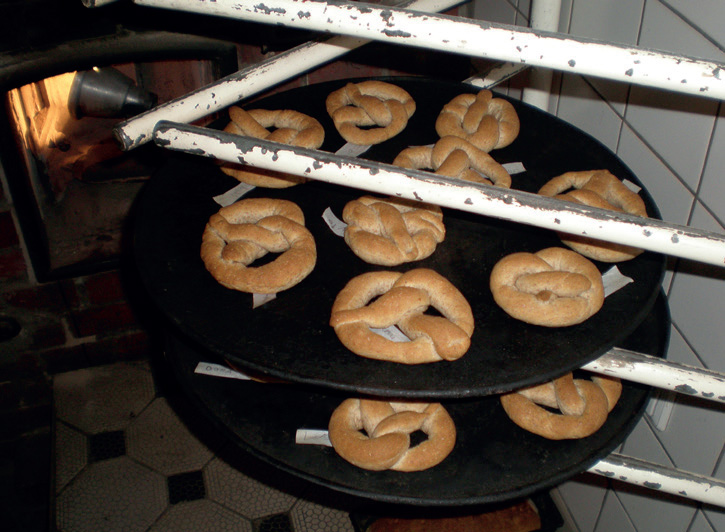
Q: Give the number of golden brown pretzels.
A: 11